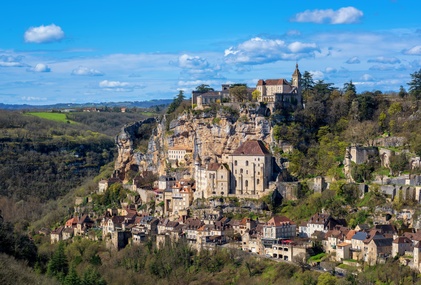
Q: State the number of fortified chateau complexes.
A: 1